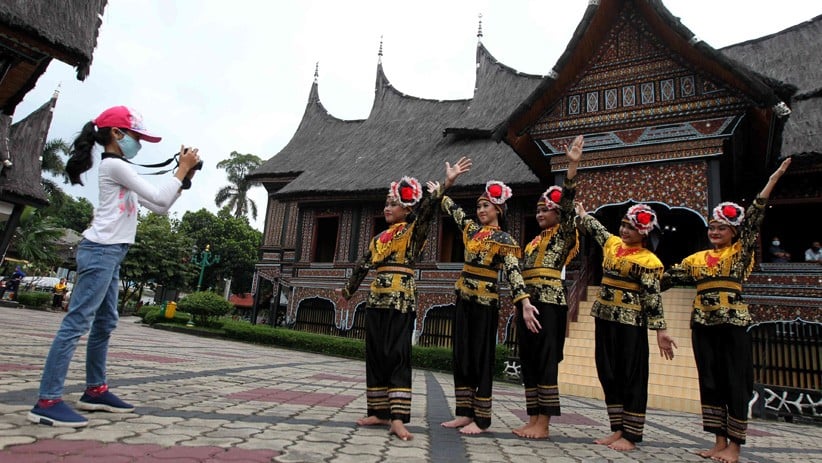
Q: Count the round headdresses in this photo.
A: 5